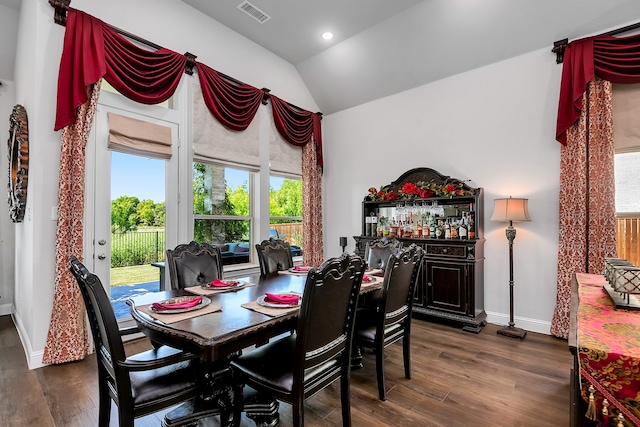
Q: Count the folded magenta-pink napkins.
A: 5